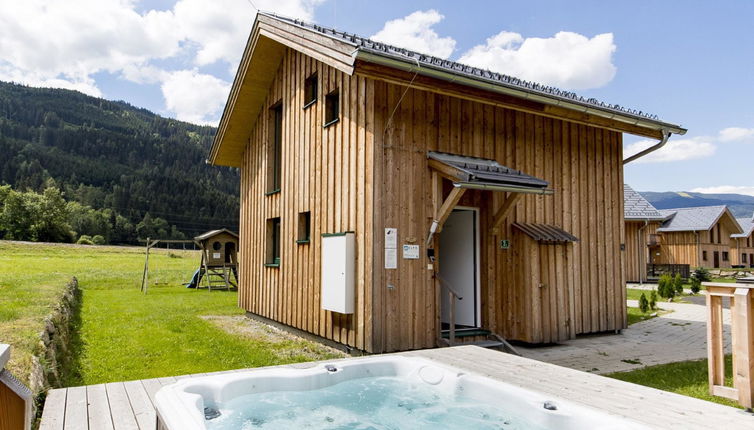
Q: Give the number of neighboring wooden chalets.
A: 3